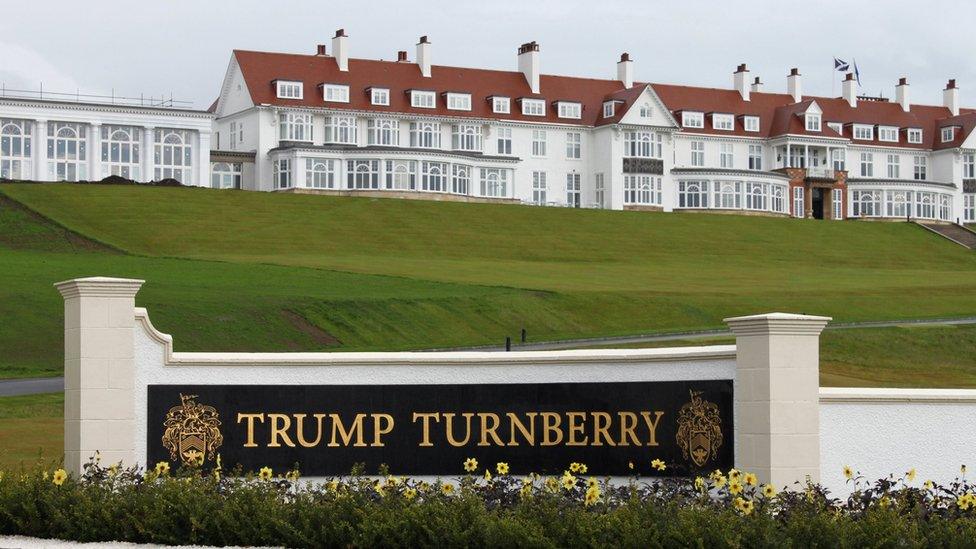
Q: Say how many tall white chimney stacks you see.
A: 9